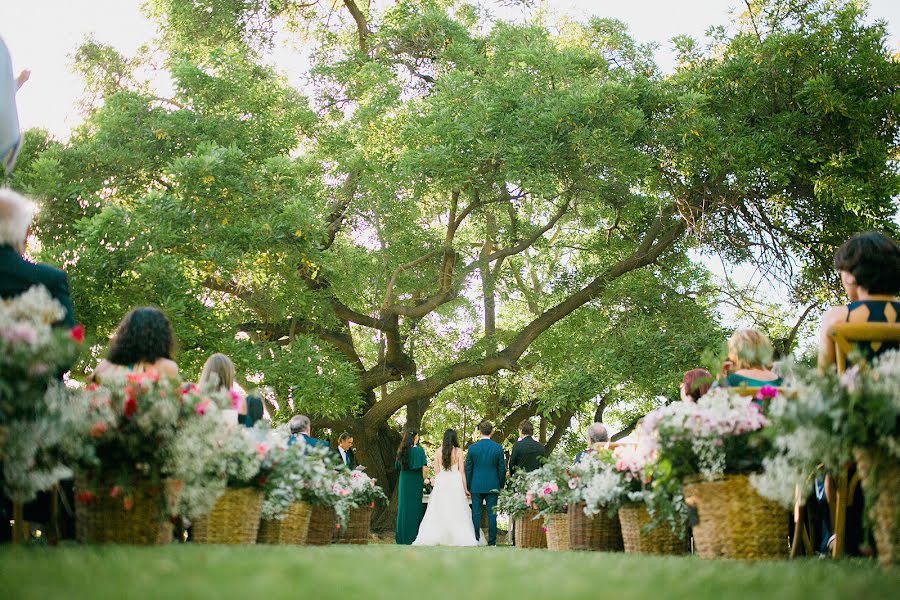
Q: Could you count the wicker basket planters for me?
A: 11